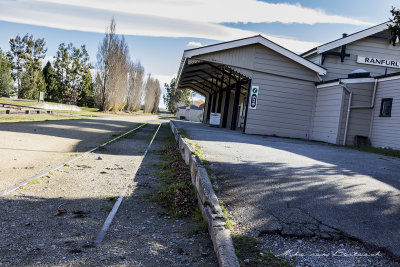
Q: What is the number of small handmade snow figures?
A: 0